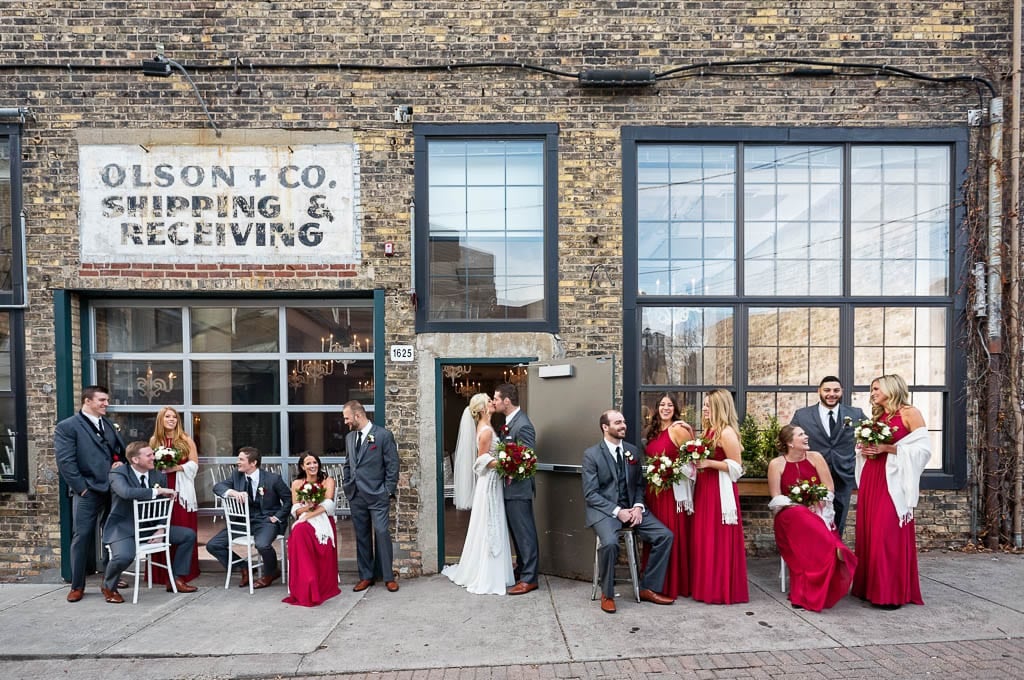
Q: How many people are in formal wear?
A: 14